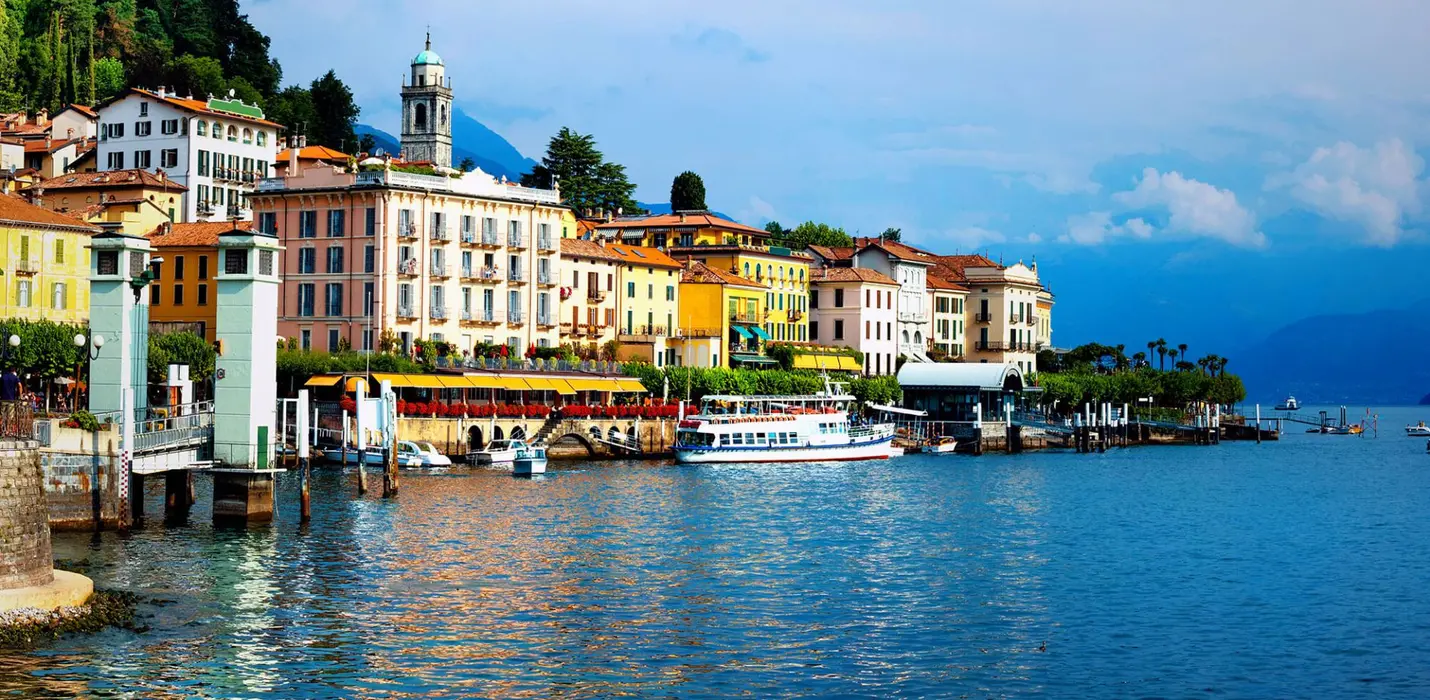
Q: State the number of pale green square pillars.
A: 2